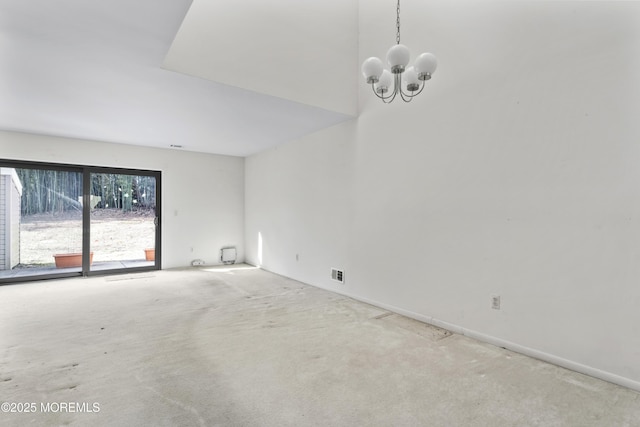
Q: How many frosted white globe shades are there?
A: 5